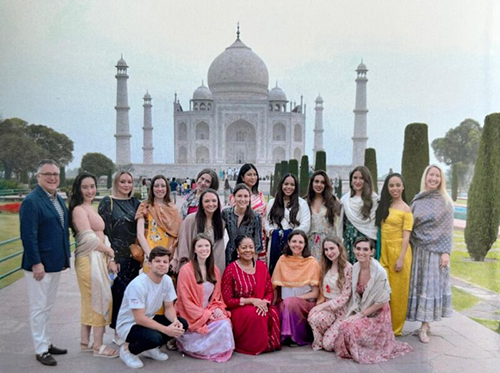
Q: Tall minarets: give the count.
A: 4